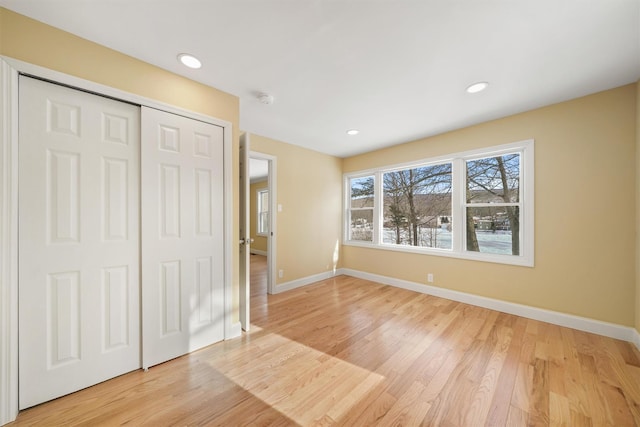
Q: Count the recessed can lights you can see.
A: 3